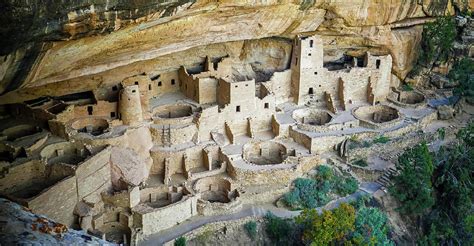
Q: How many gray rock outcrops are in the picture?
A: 1